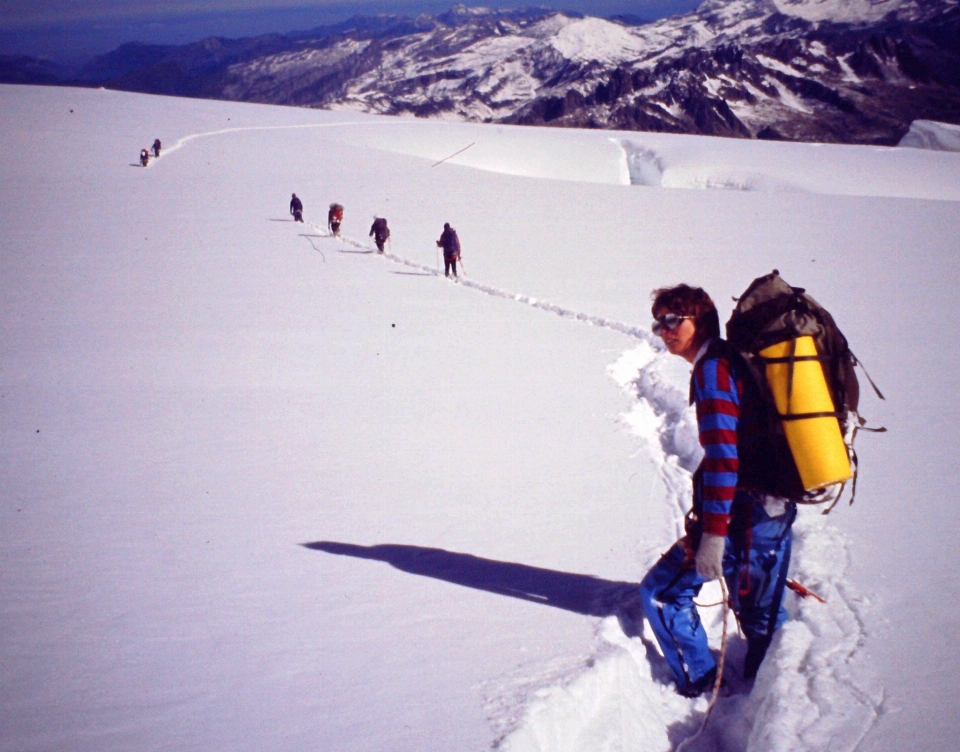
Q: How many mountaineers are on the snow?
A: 7